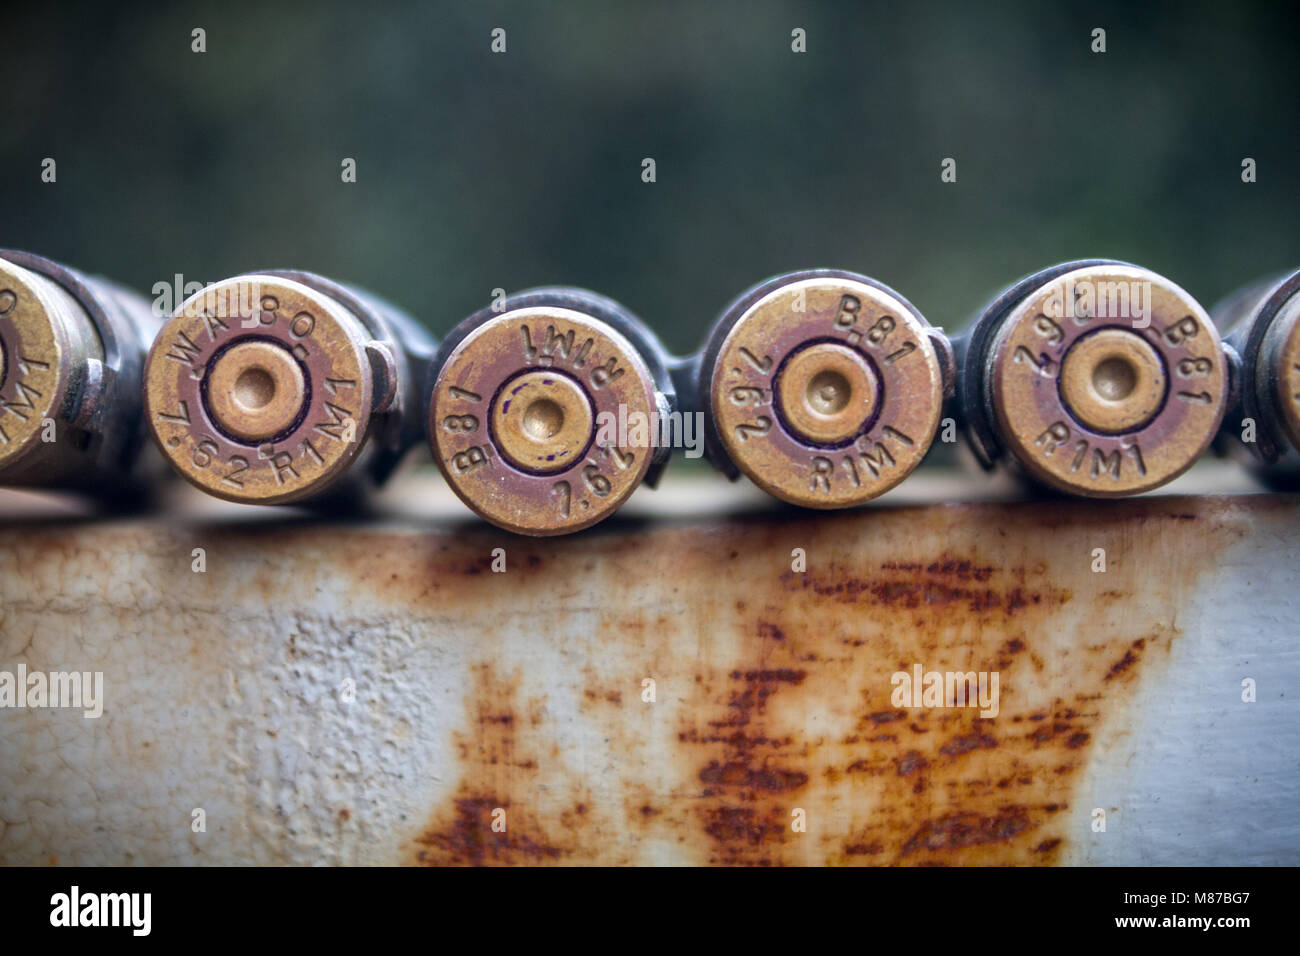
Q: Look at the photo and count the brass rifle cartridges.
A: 6